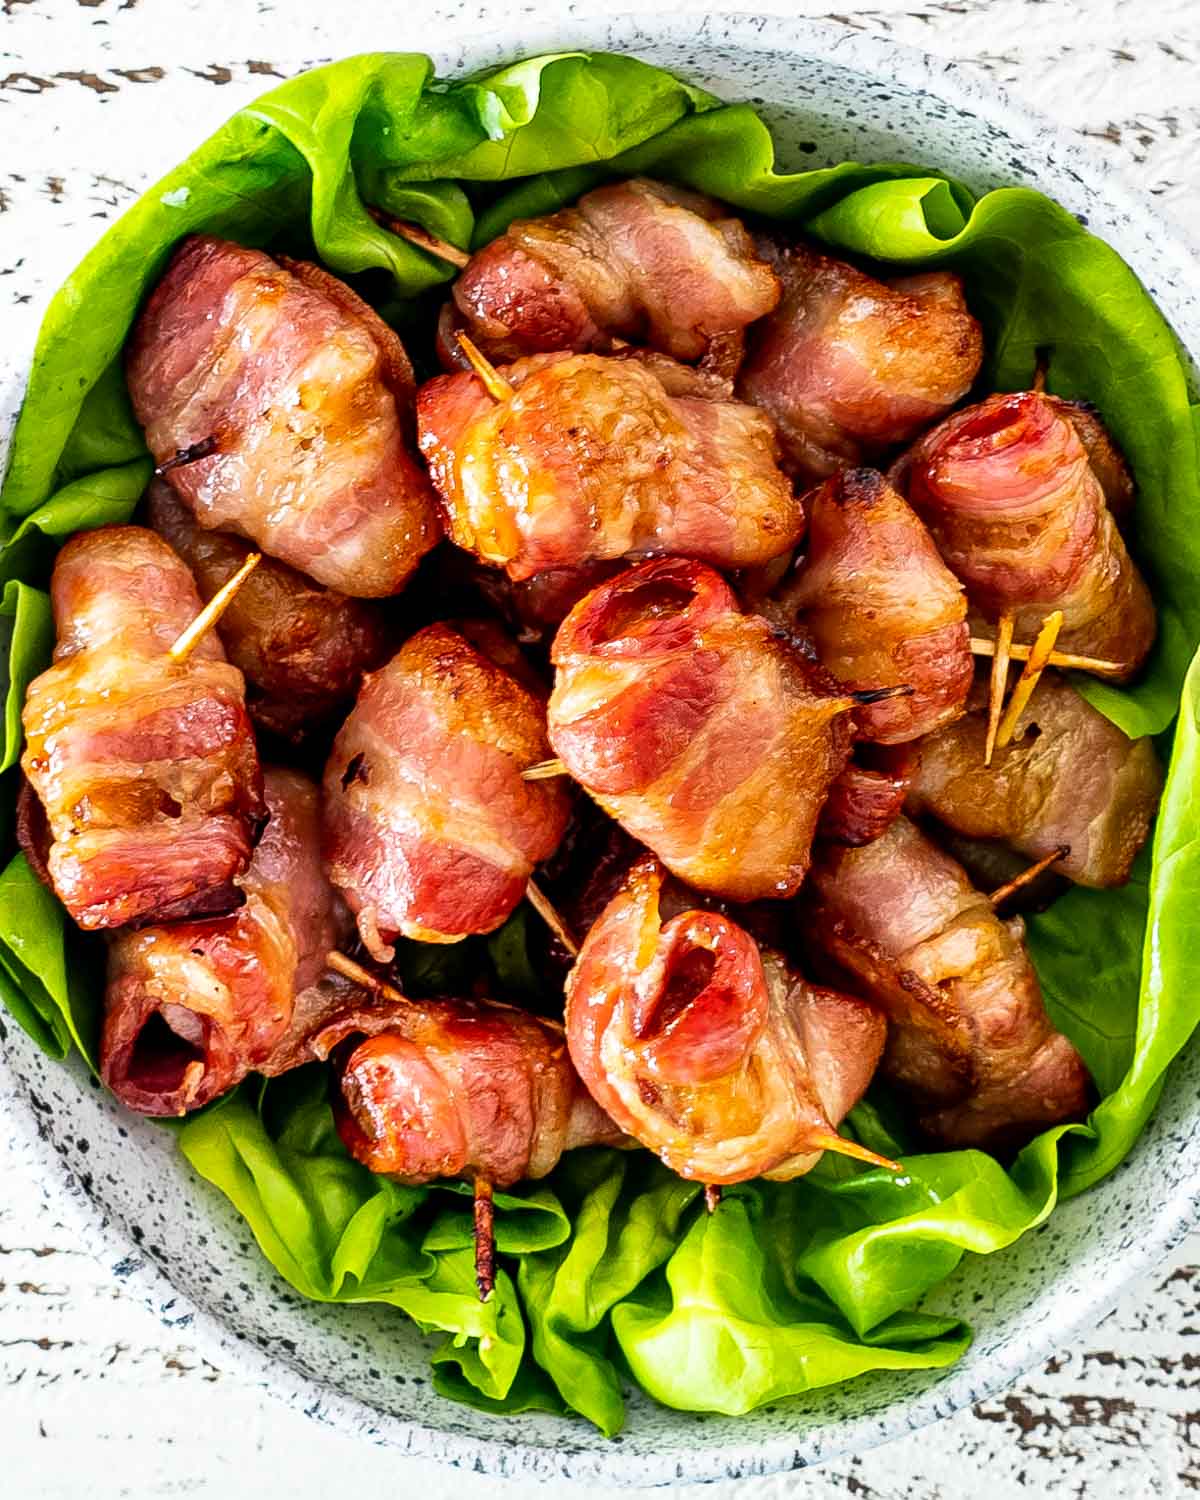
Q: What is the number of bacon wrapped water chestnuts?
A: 15